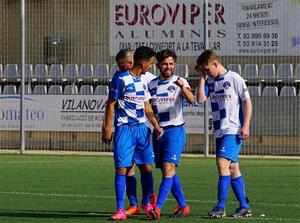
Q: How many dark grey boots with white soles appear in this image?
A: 2